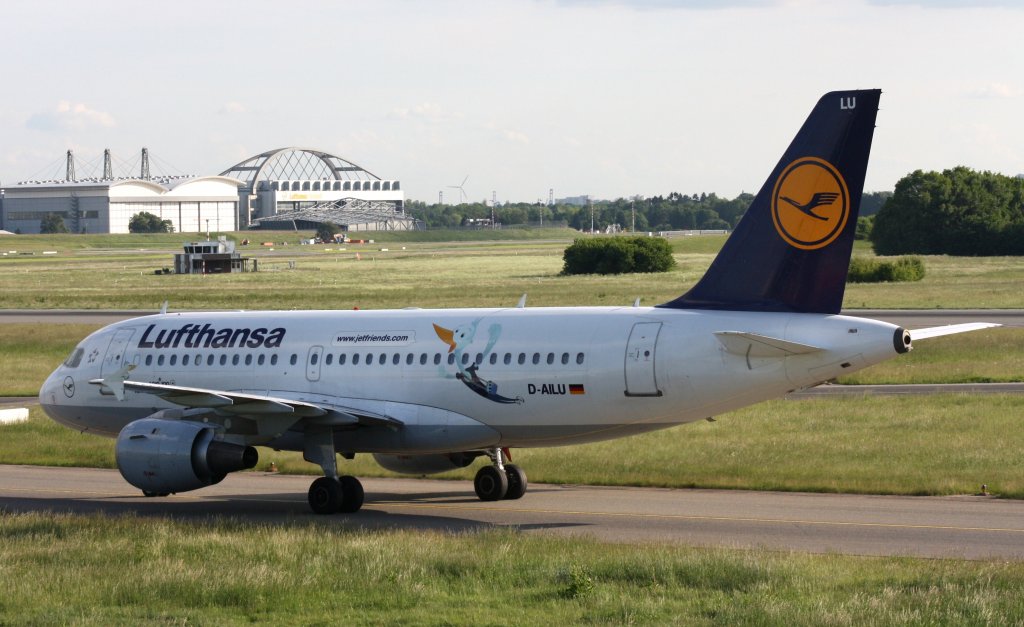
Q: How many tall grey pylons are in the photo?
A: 3